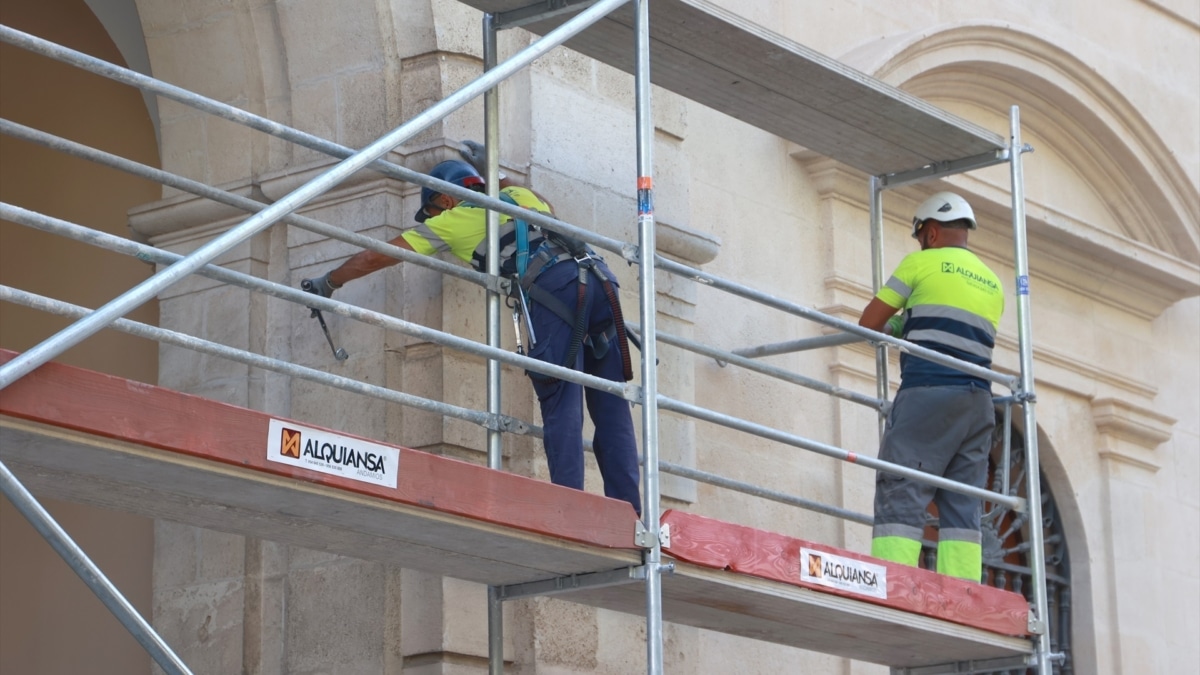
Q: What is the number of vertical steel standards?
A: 4